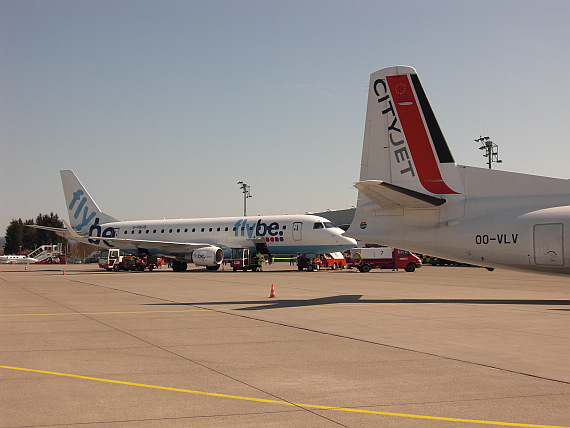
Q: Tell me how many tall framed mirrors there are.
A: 0